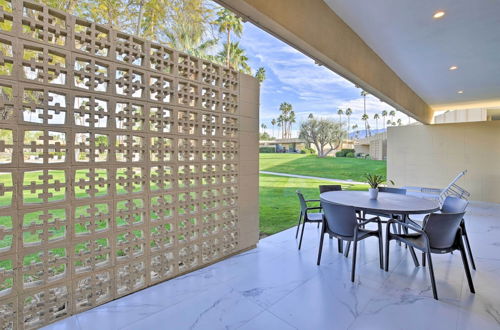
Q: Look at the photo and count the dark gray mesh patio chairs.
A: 6